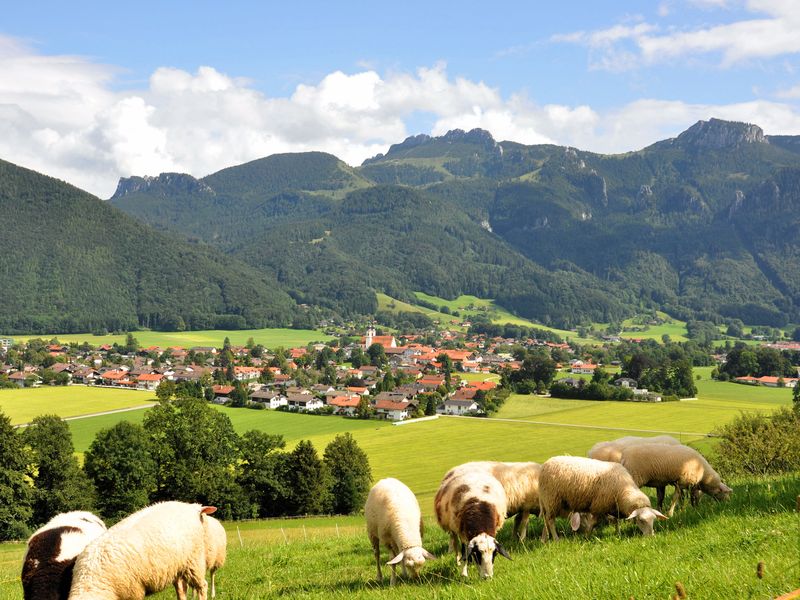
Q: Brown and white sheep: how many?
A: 2